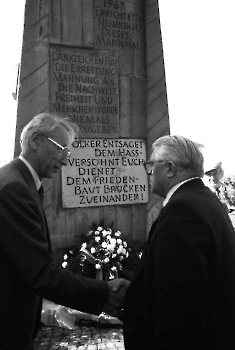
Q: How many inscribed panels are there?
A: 3